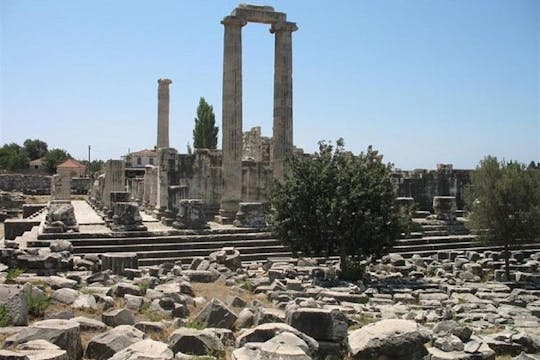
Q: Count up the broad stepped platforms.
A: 1